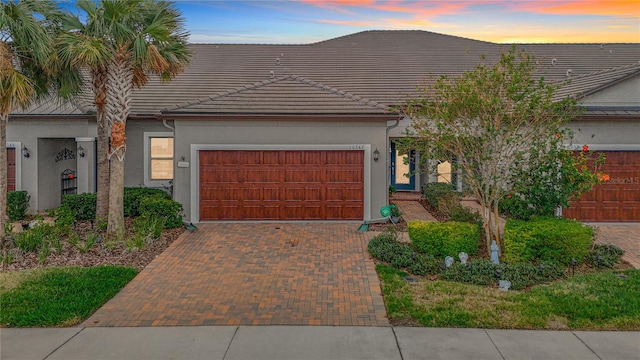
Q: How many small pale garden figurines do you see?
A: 4